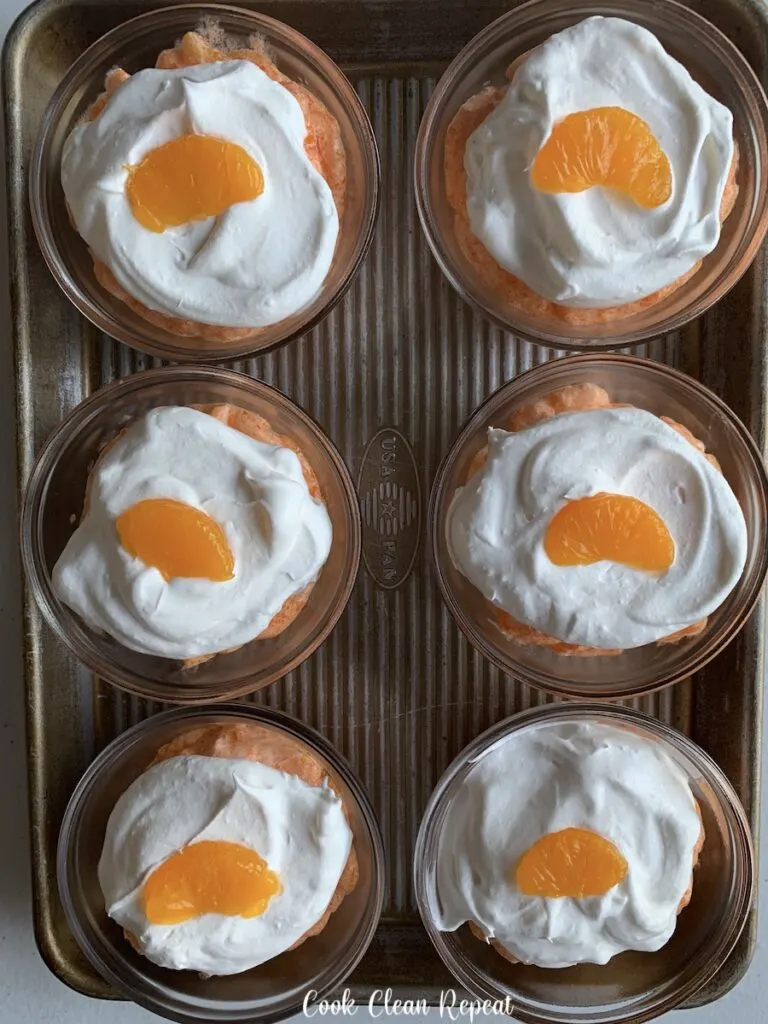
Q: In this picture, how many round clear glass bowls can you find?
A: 6